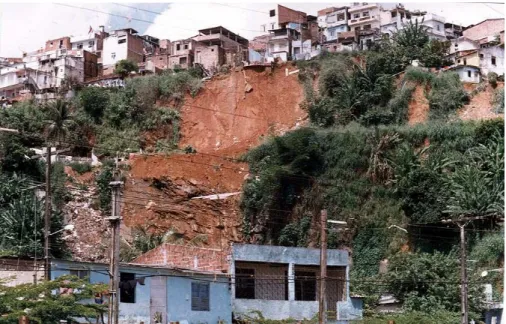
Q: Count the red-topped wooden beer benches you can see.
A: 0